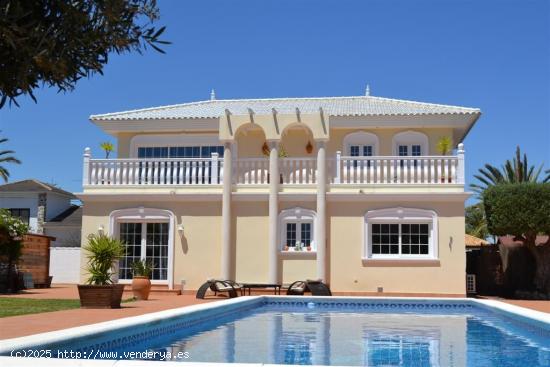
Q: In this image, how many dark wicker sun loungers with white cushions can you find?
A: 2